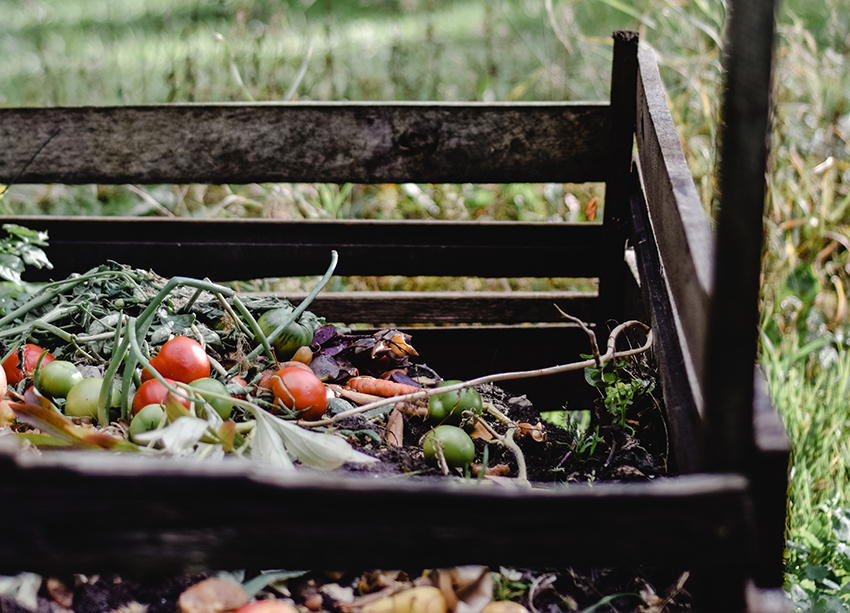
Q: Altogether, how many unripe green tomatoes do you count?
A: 7